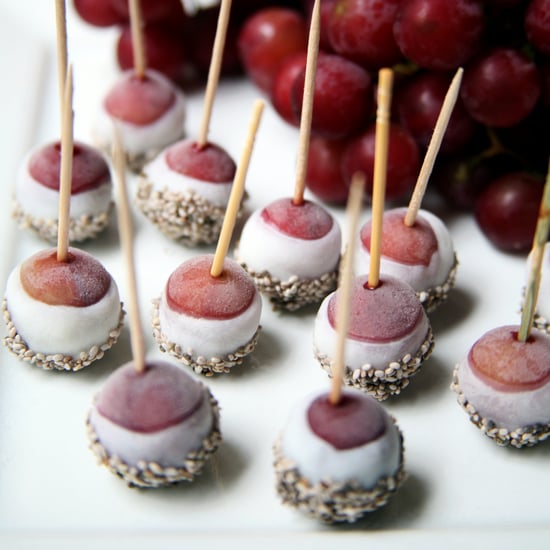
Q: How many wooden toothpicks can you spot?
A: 11